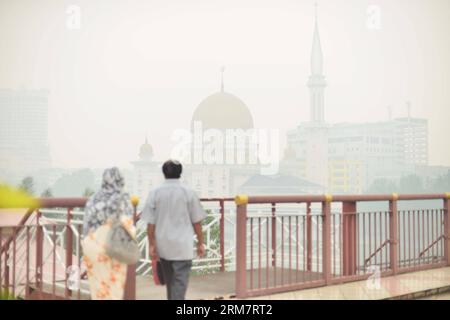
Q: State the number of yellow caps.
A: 5